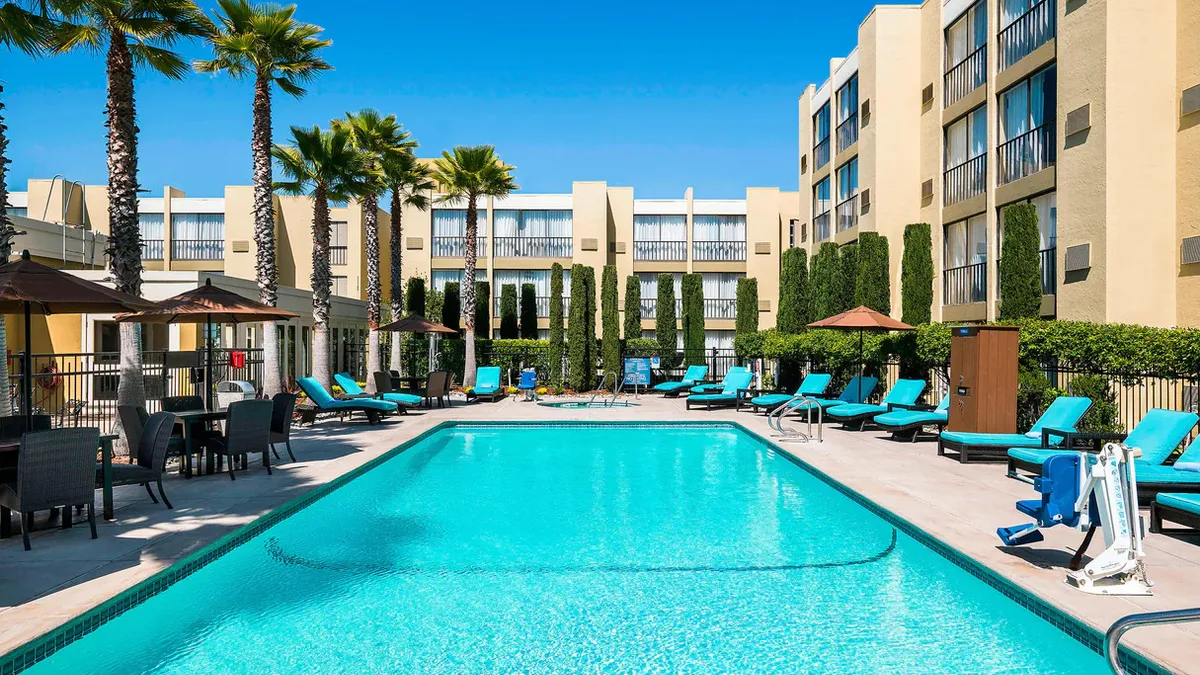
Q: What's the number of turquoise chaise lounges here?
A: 14